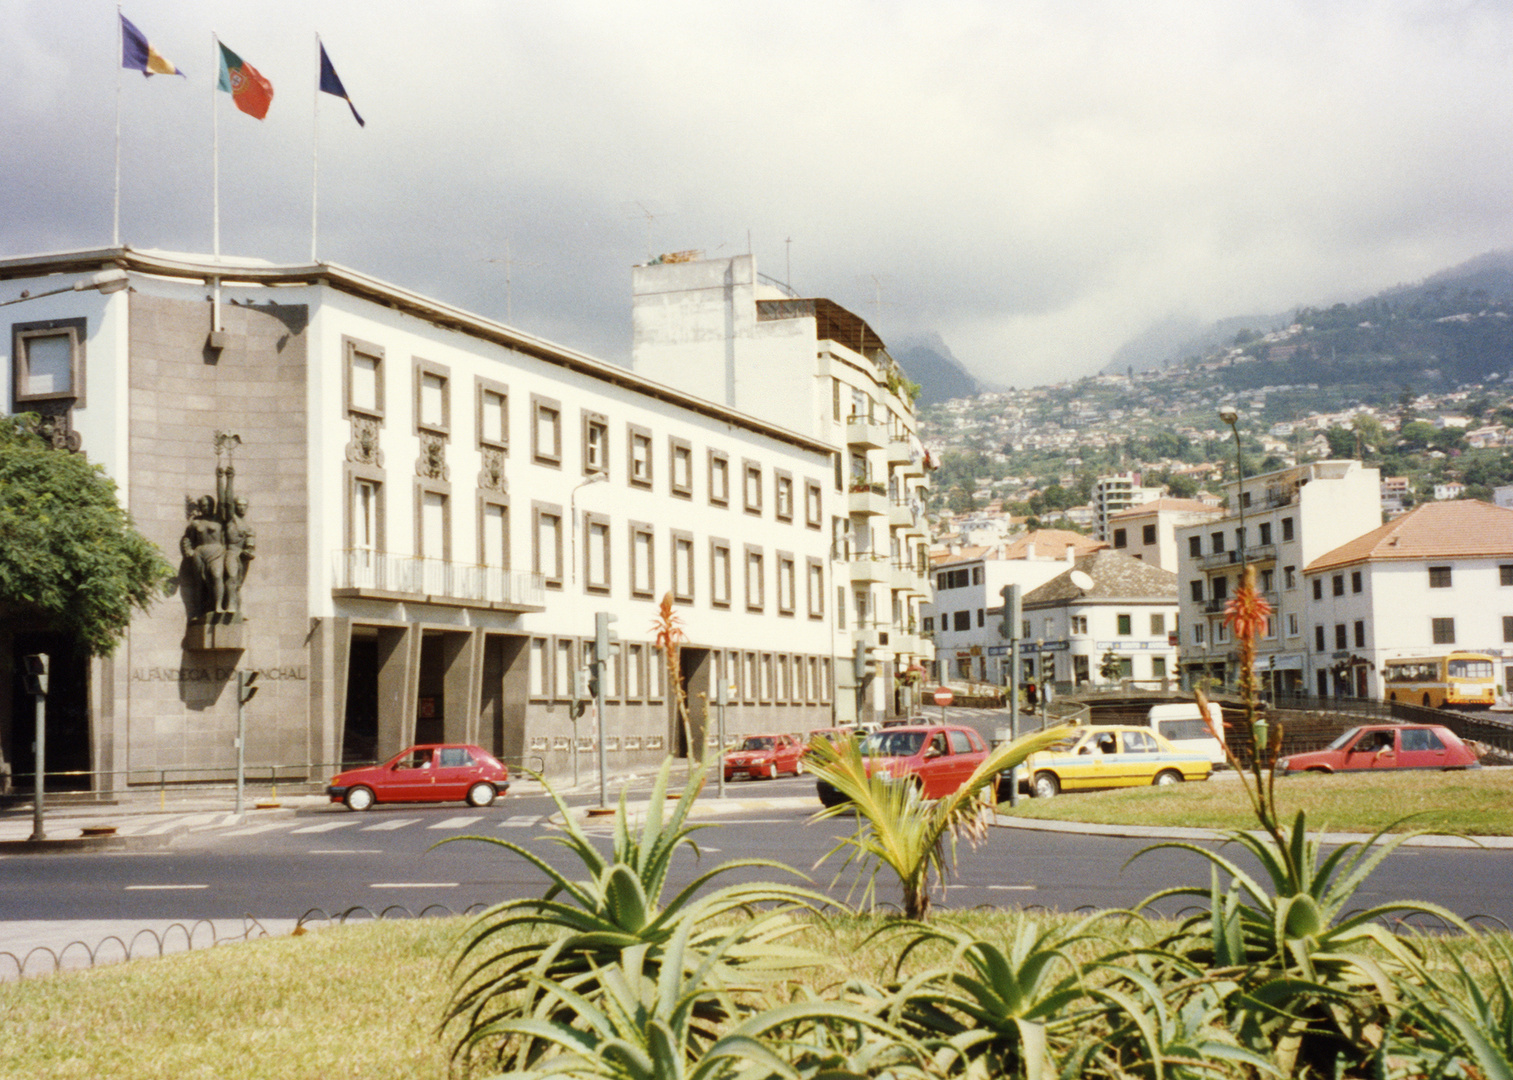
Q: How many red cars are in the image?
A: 5